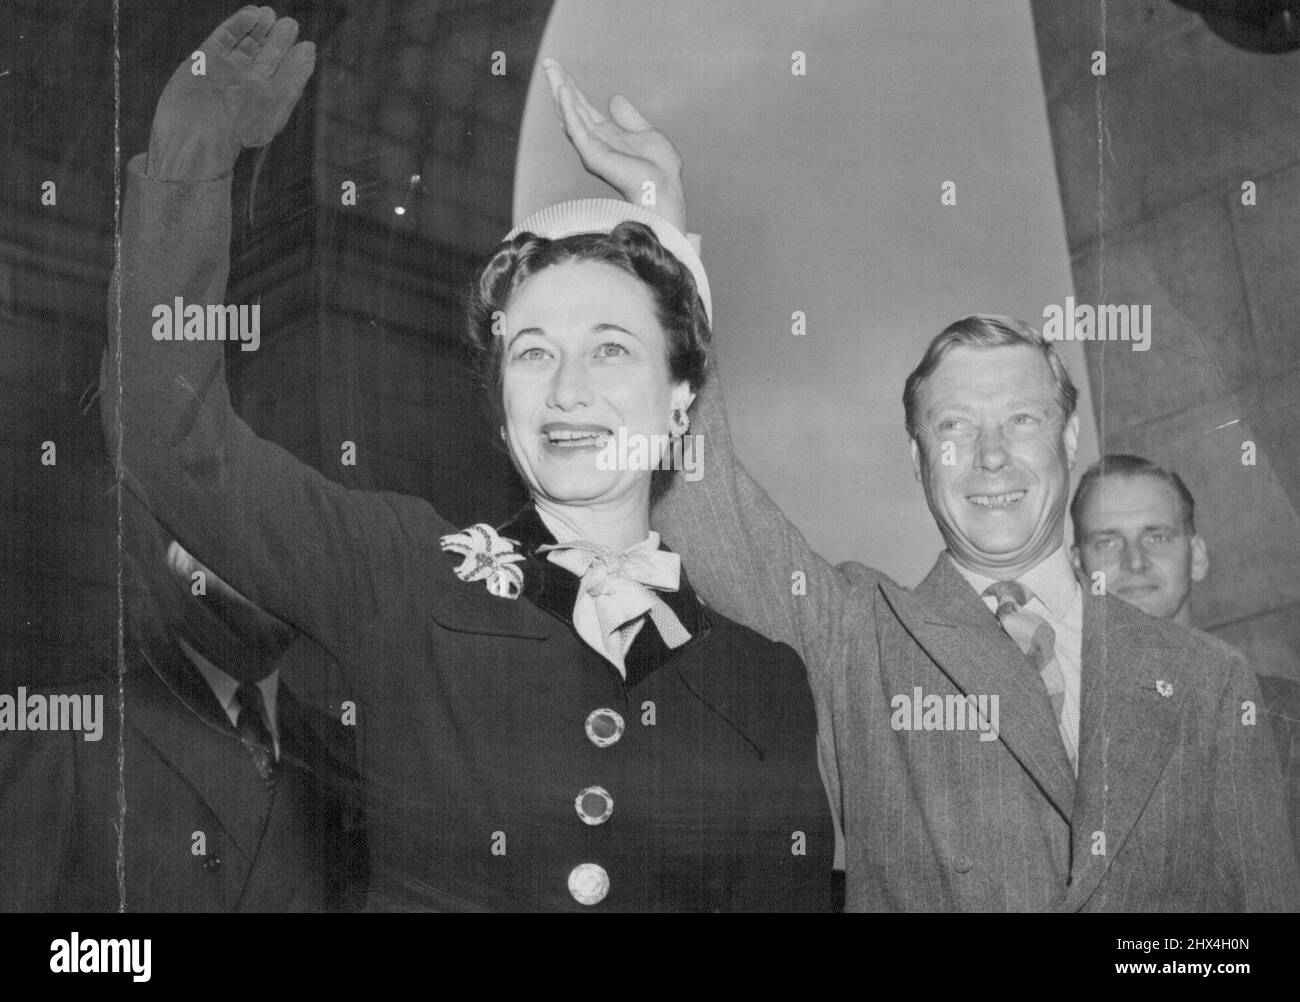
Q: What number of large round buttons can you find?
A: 3